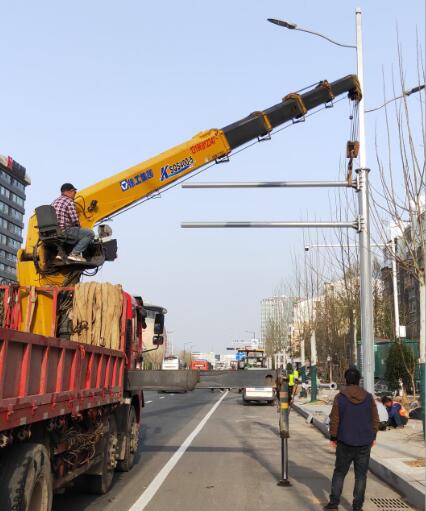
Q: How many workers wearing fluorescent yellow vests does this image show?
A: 2